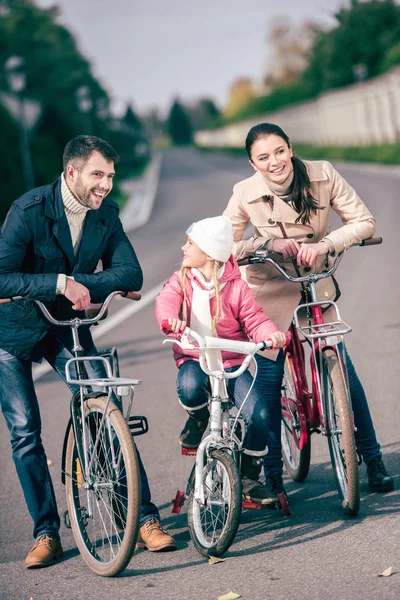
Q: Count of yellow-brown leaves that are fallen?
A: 3